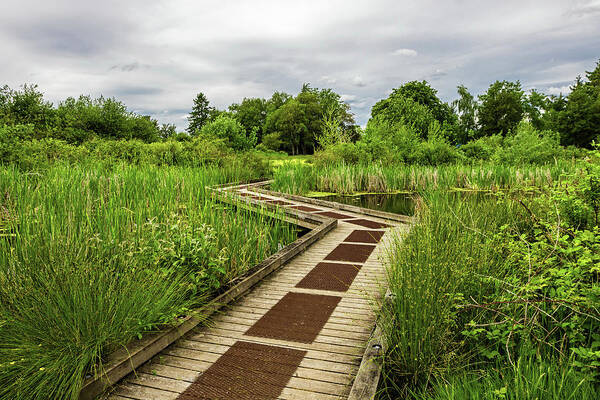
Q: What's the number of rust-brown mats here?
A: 11